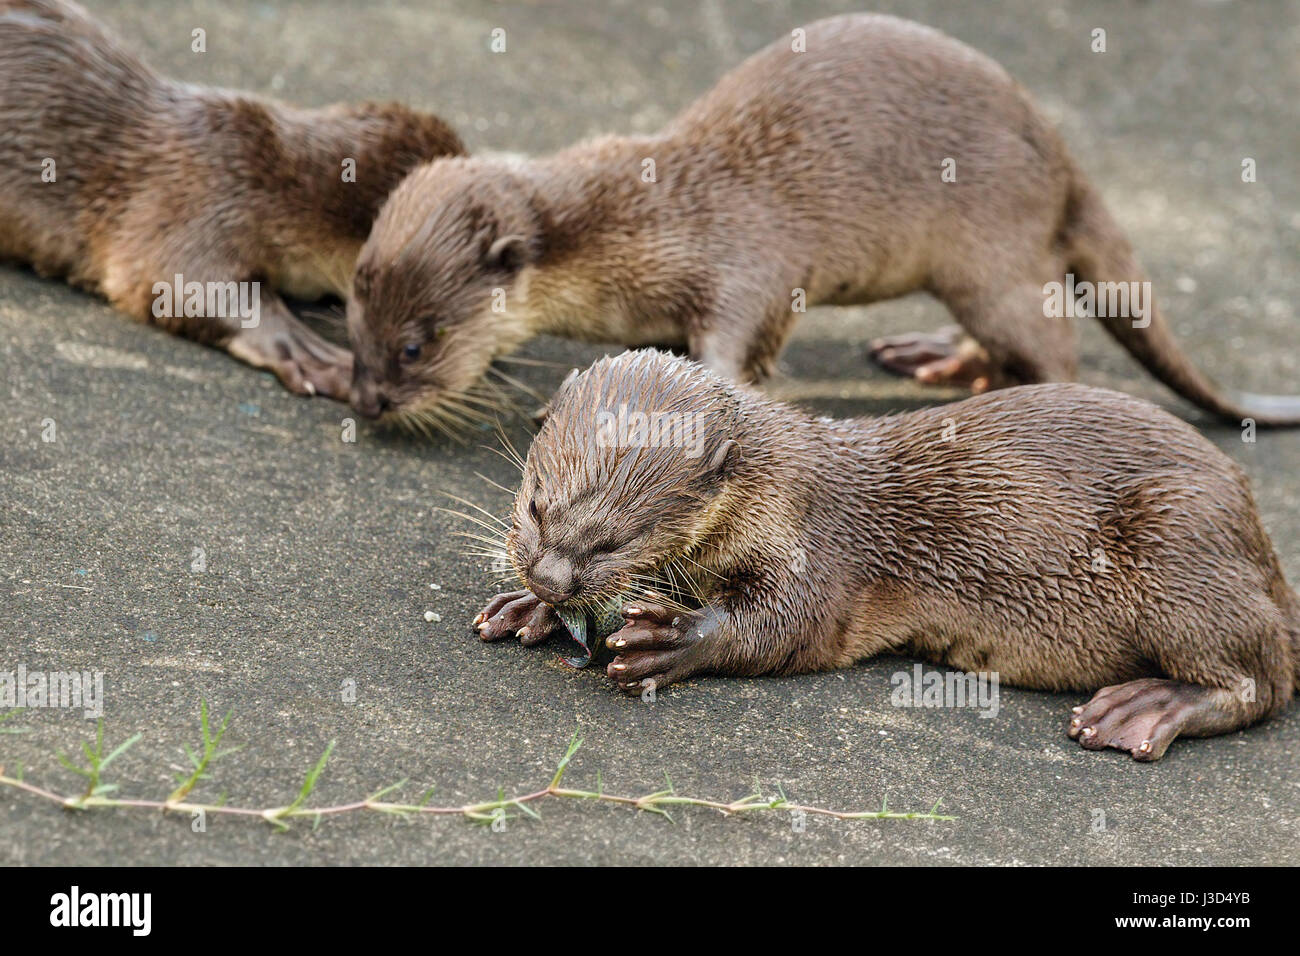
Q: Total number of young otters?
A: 3